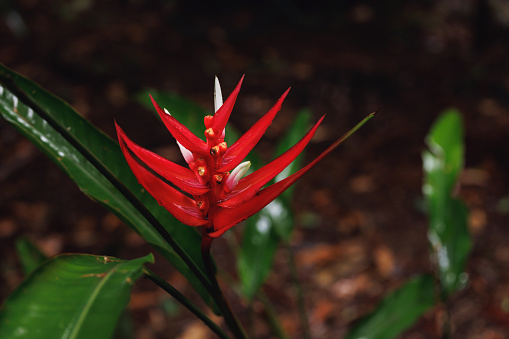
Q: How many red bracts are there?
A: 7